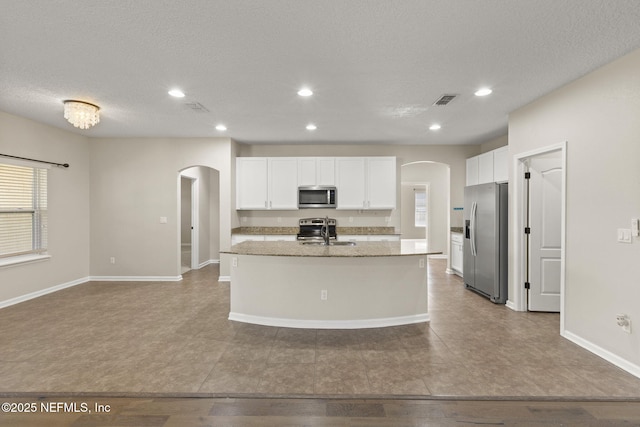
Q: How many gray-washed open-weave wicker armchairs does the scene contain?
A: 0